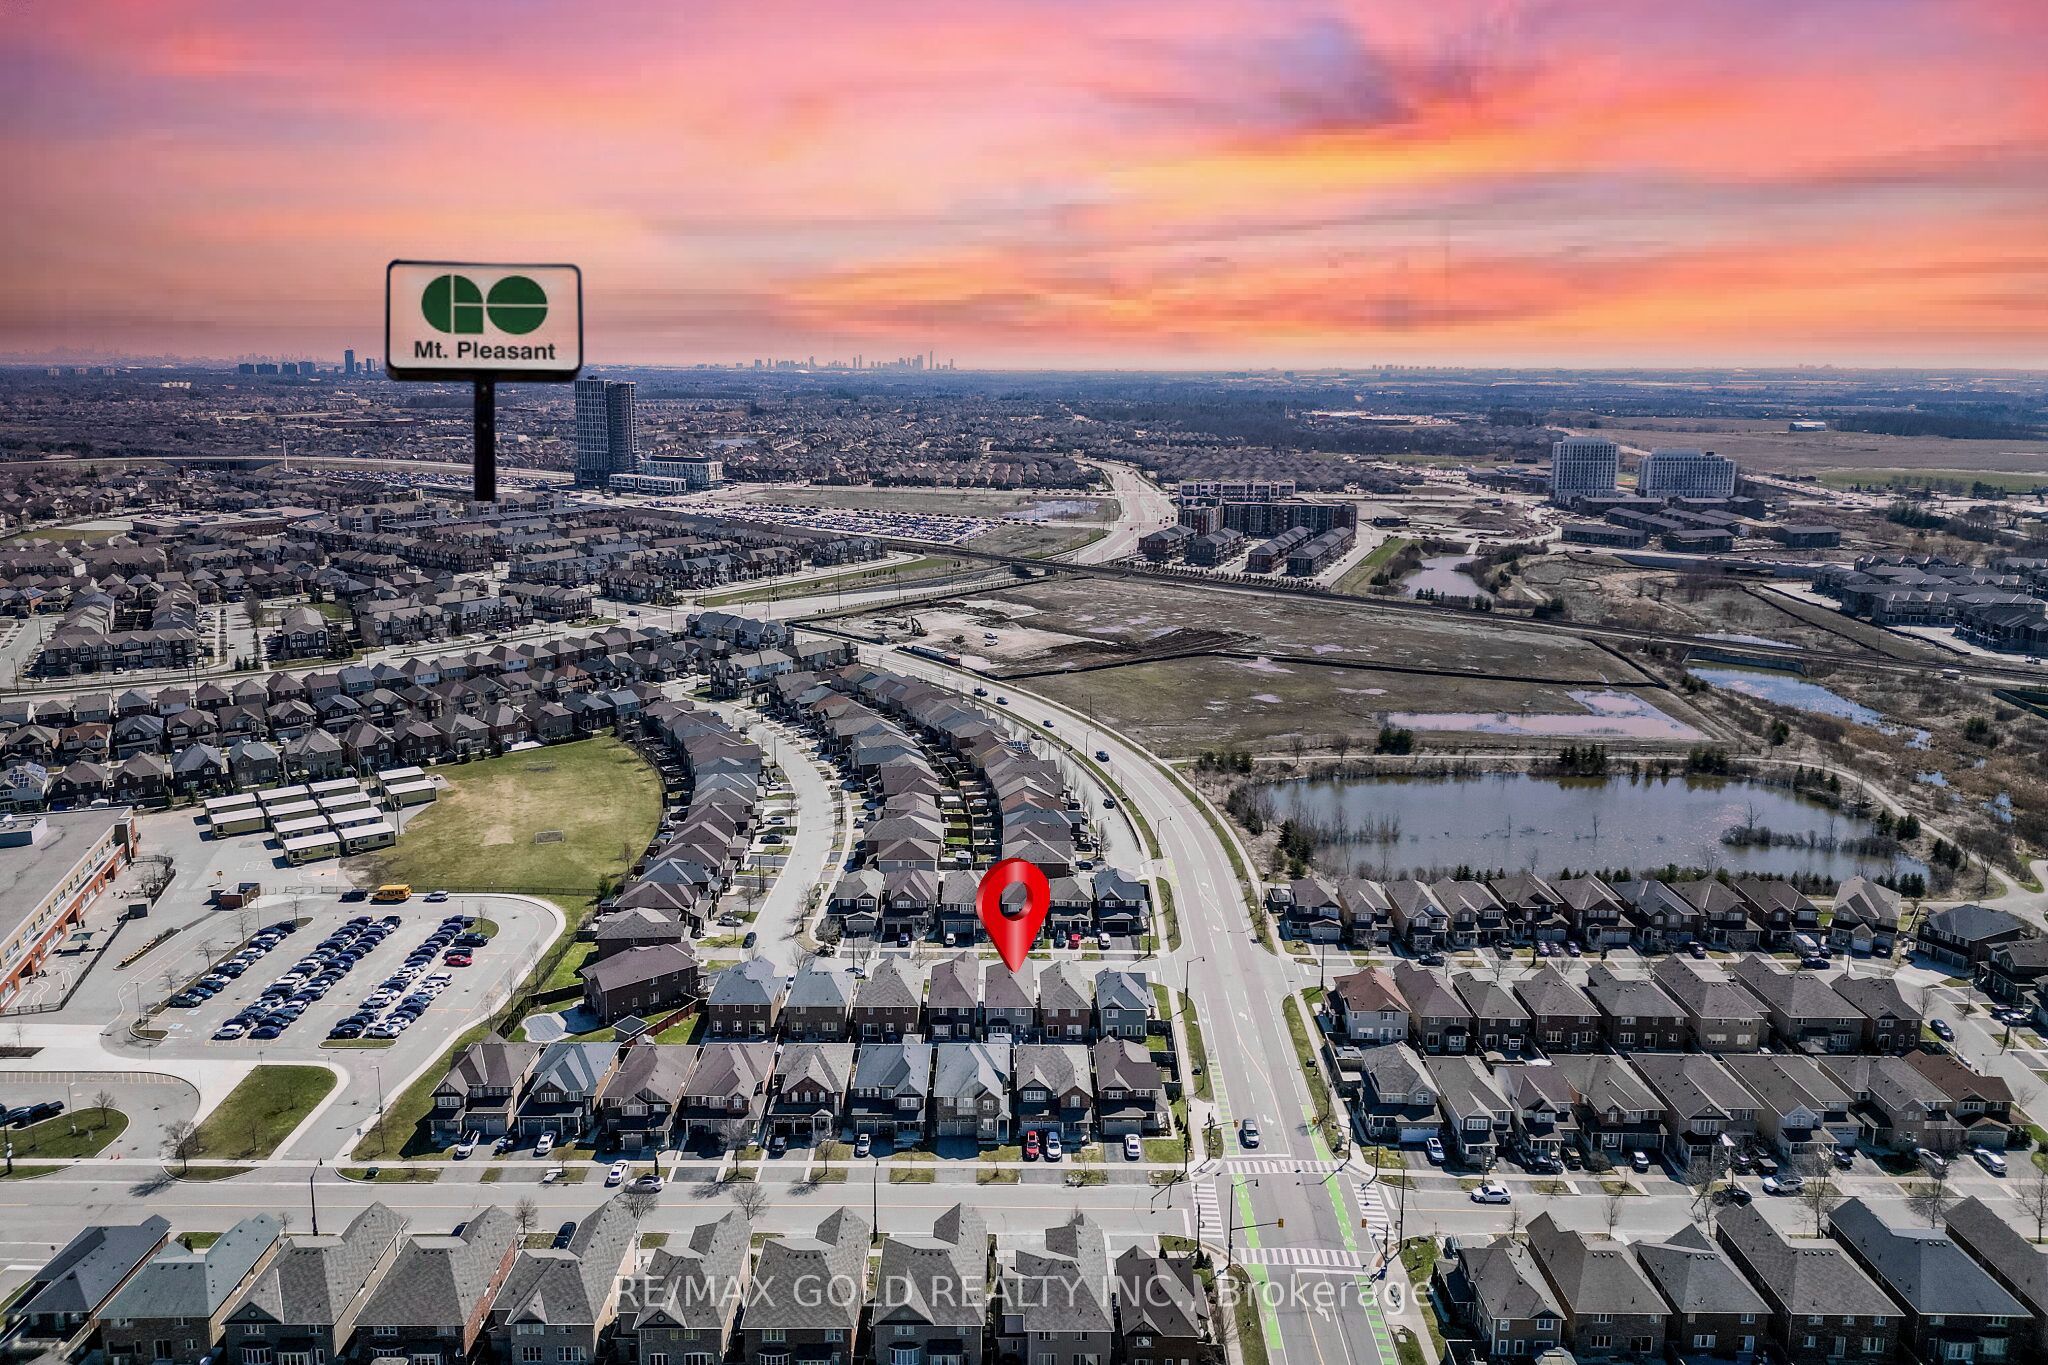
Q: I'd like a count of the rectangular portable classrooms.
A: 12